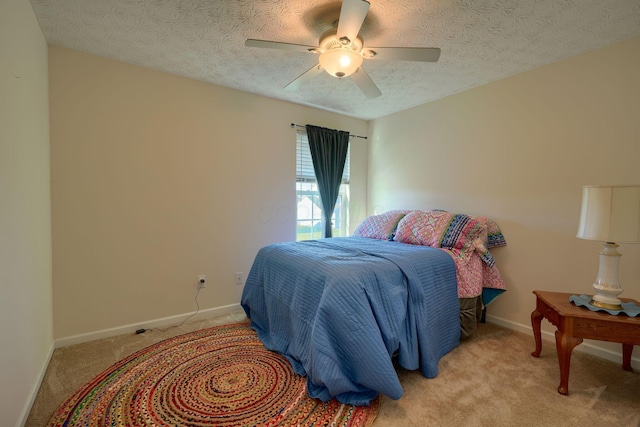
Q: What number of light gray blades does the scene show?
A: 5